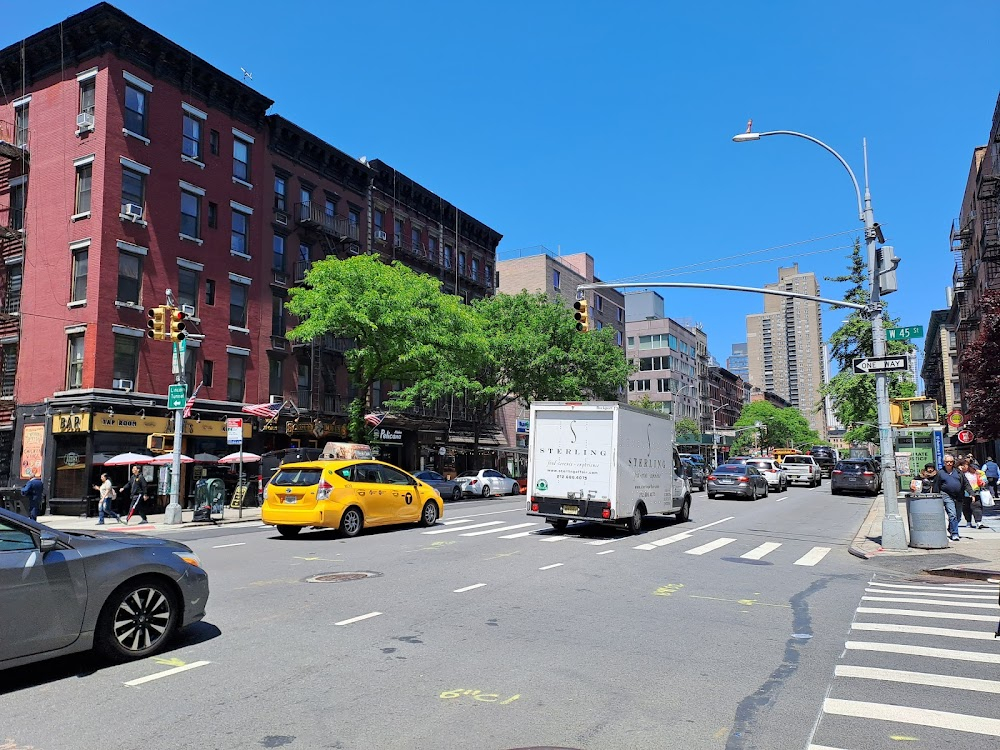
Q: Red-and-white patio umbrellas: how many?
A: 3